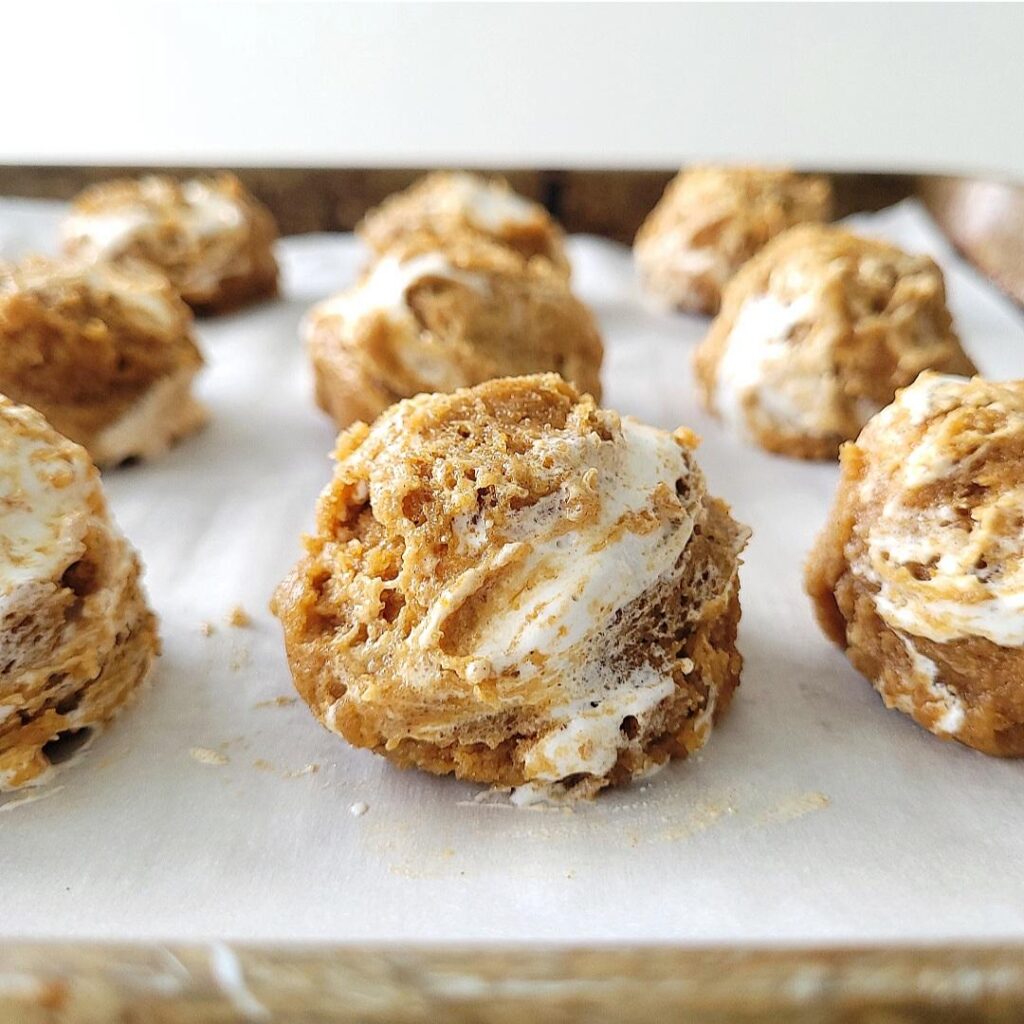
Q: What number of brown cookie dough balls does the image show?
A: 9